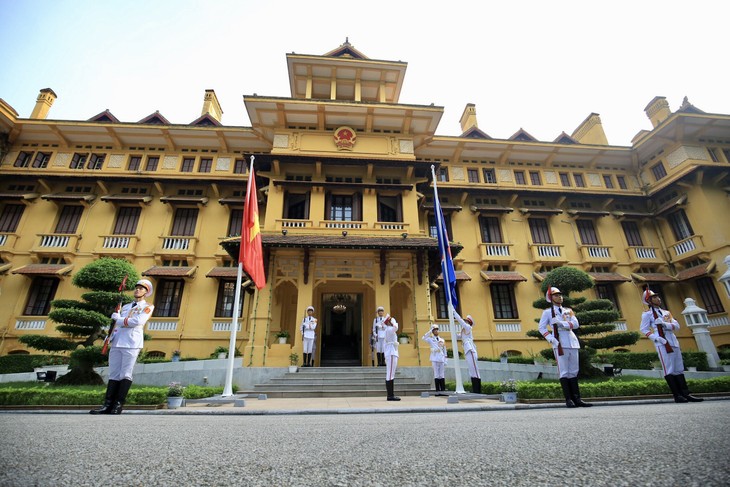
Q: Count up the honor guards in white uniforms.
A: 8